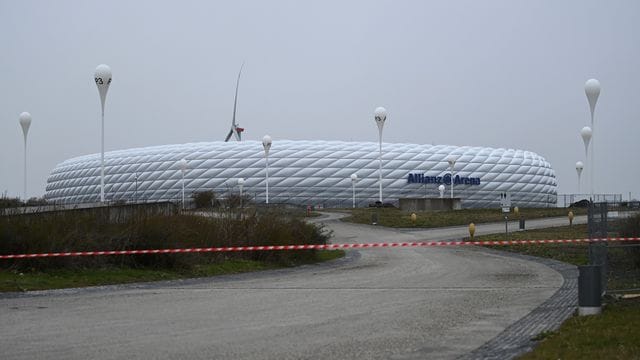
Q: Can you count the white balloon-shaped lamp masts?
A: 12